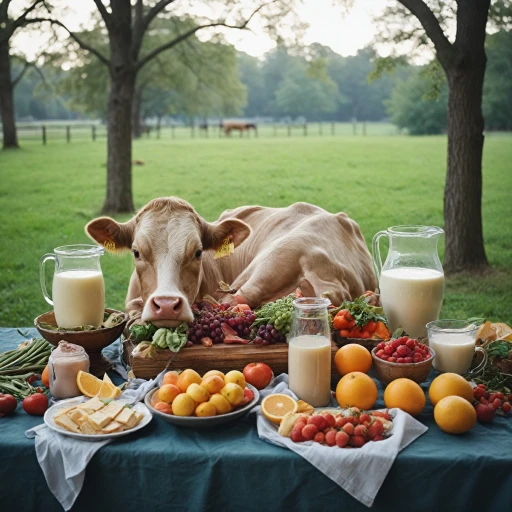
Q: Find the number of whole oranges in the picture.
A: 5